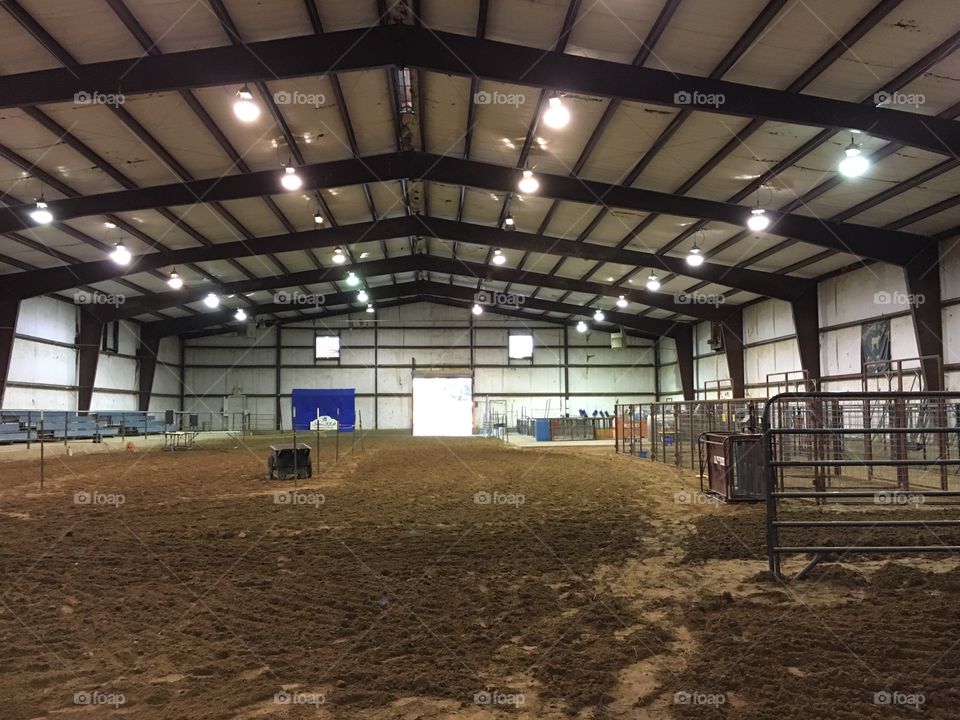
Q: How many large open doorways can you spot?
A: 1